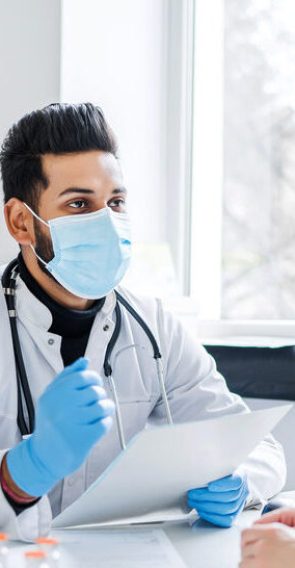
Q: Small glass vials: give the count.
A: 3